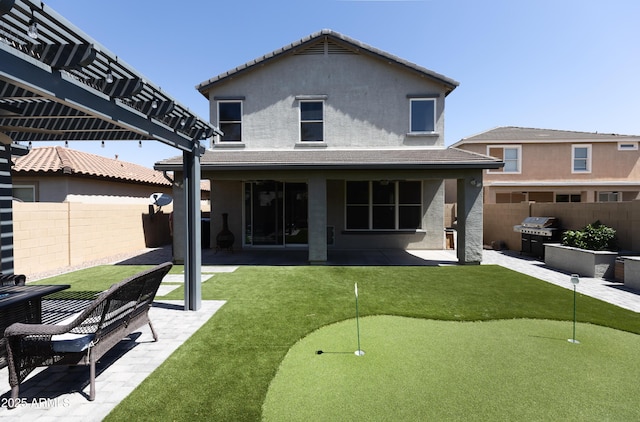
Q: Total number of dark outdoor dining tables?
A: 1